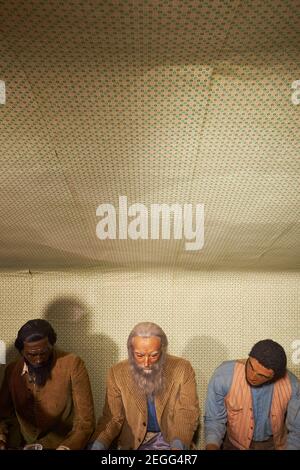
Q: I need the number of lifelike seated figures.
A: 3